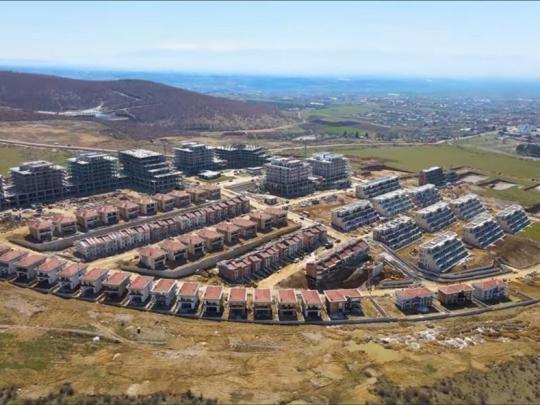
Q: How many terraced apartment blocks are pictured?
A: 10